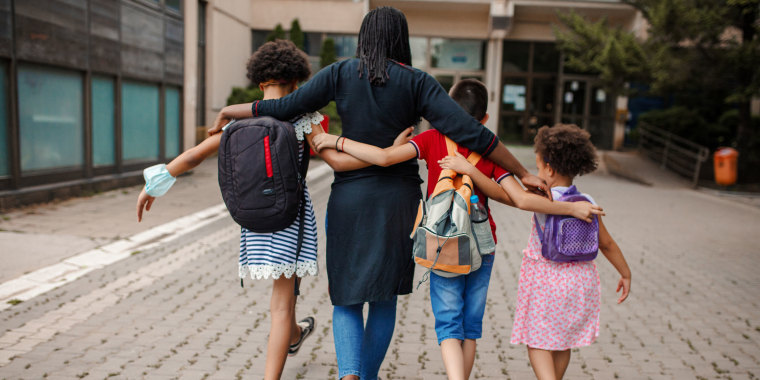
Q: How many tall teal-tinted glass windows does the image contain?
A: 5